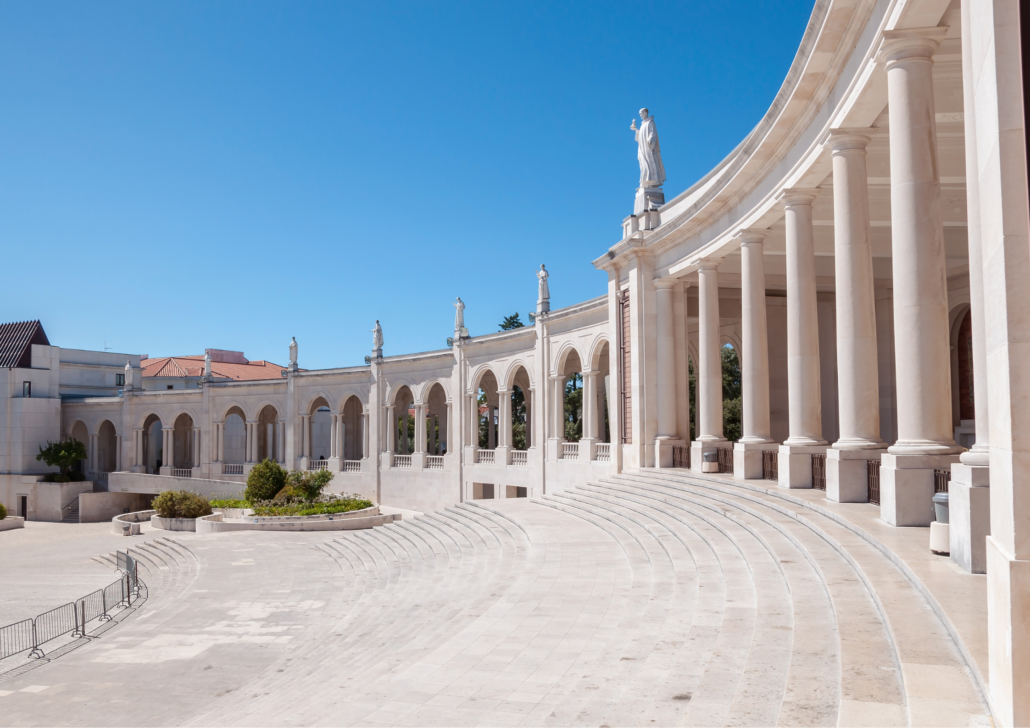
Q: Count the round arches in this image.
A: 14